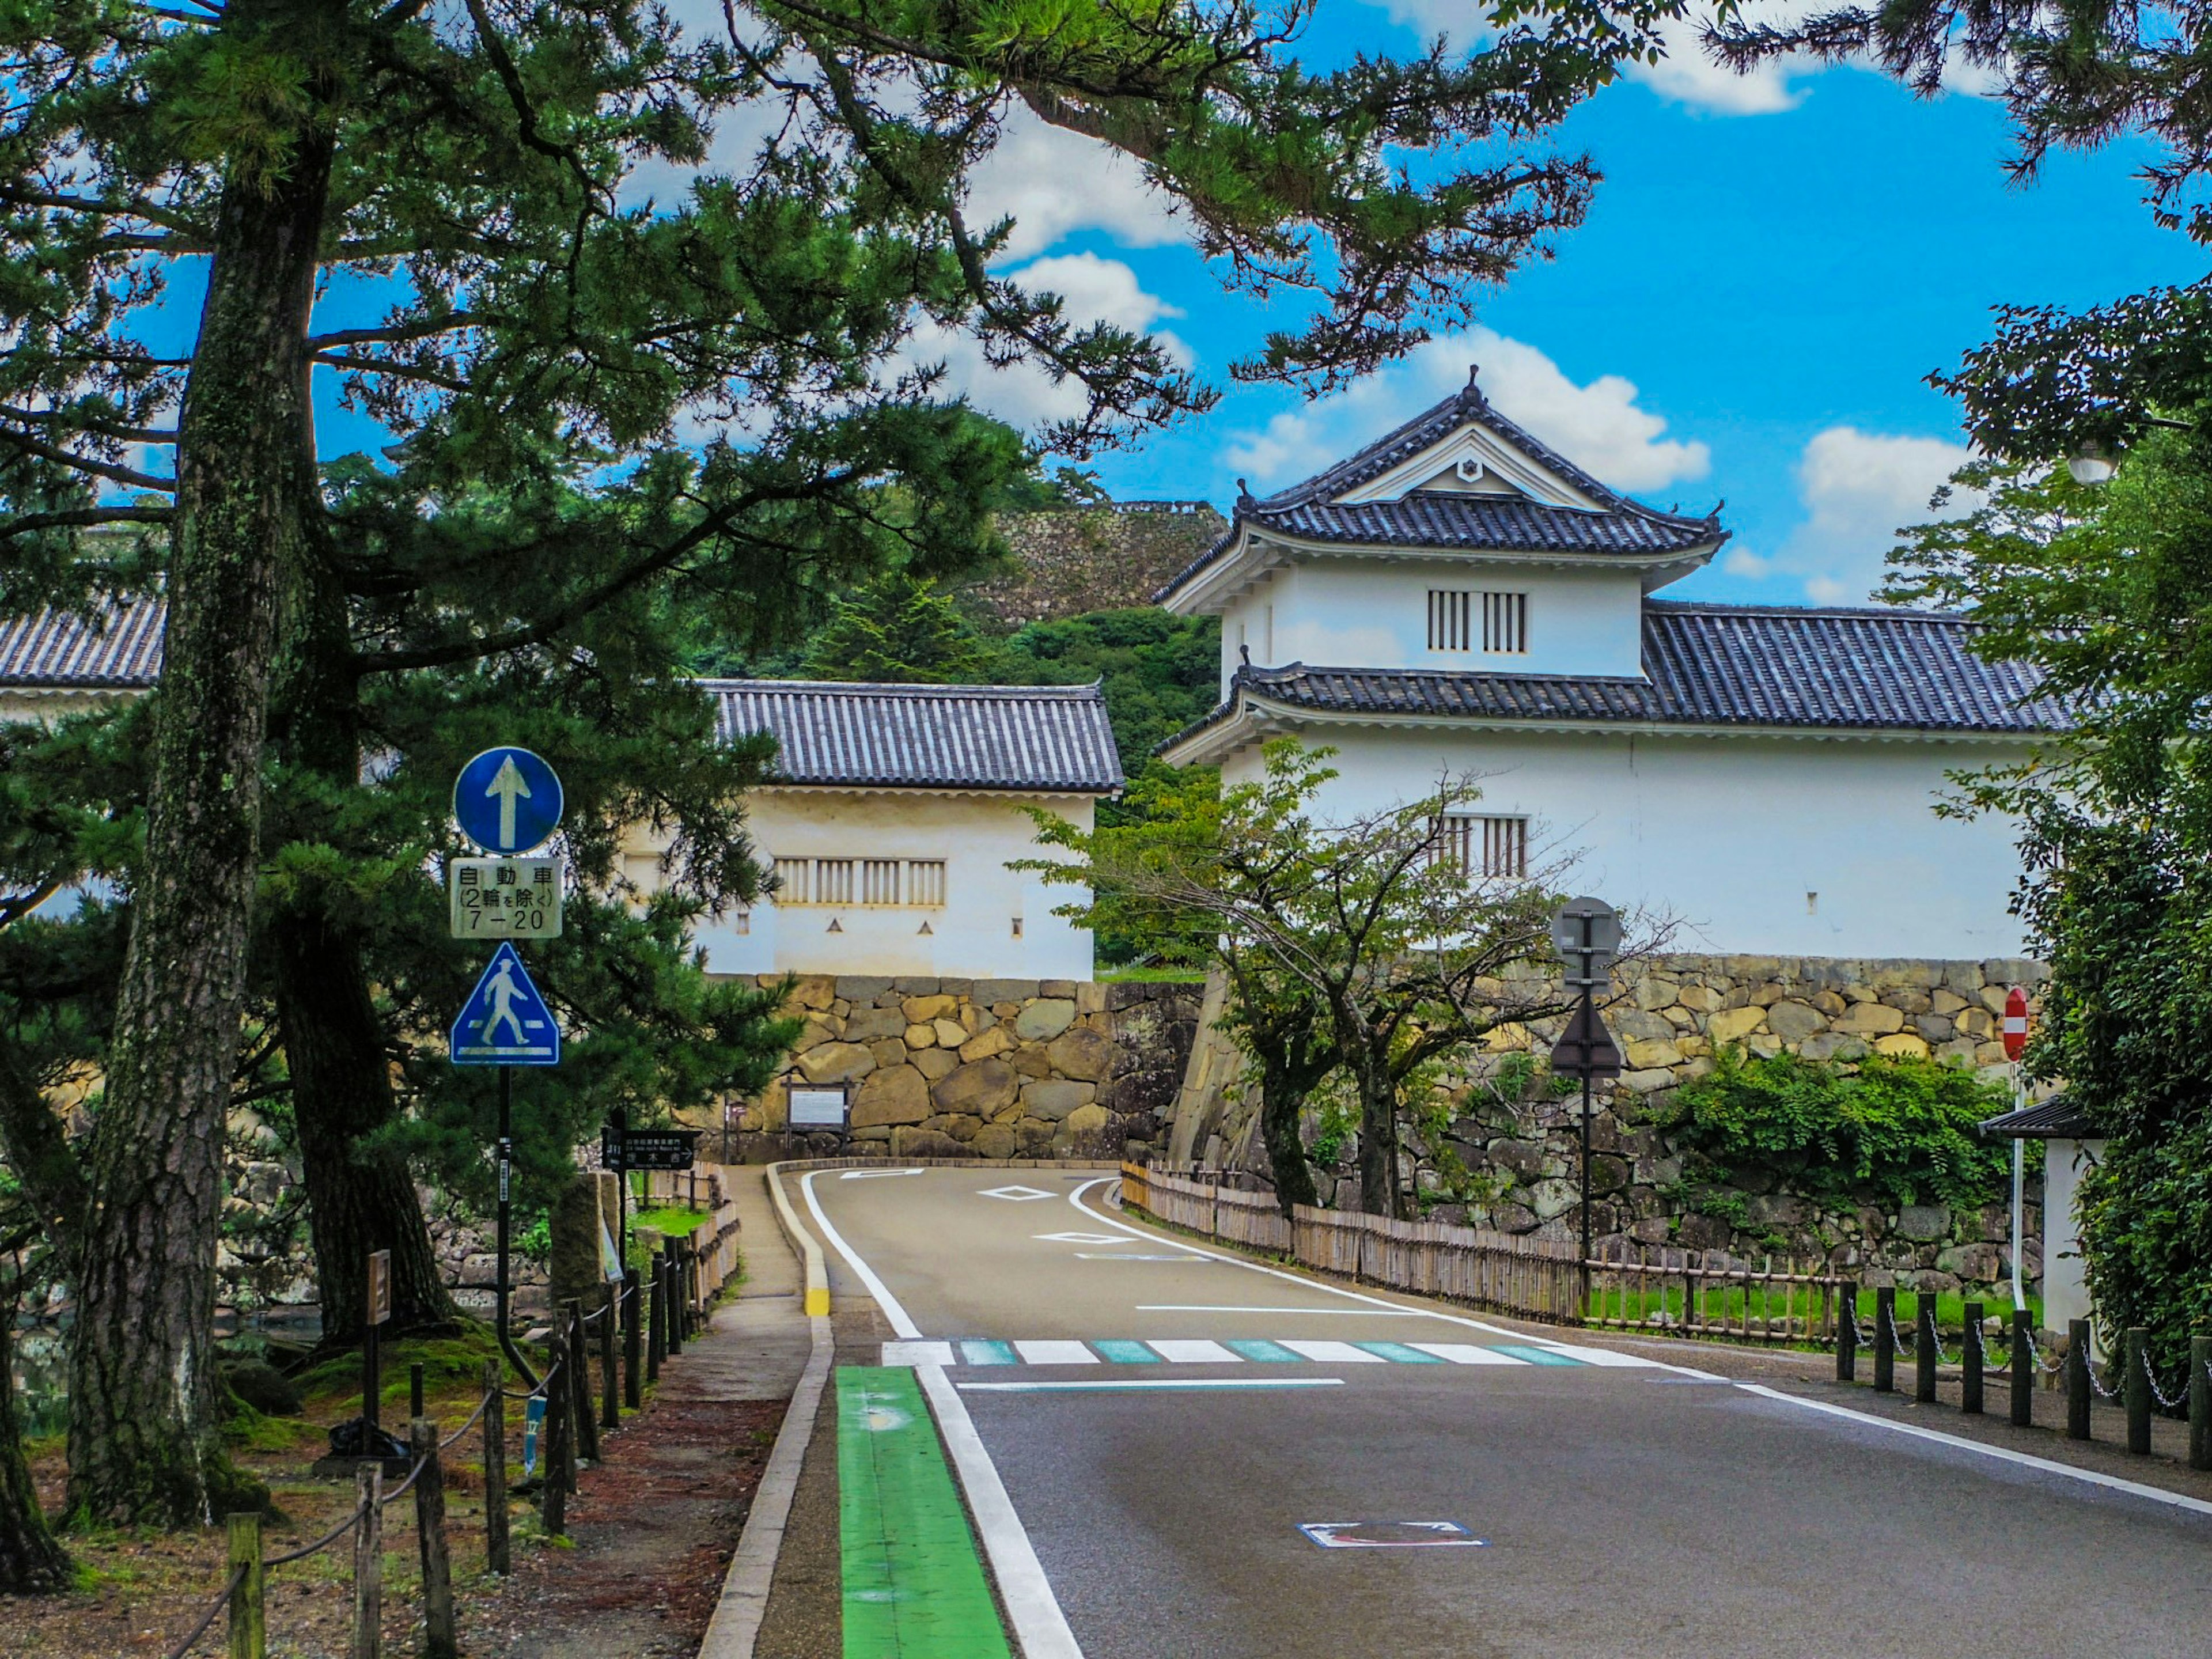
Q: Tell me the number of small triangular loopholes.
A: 2